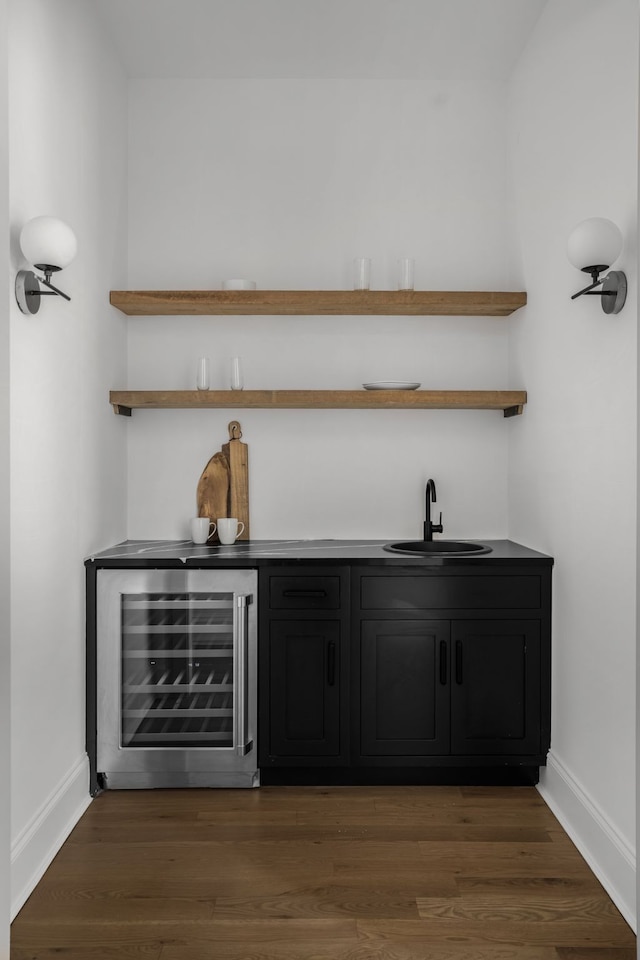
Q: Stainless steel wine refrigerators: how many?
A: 1